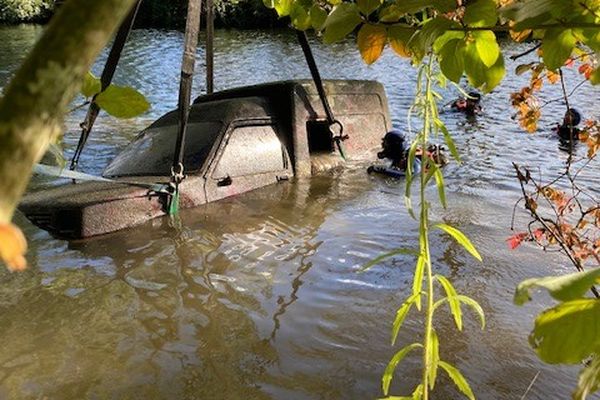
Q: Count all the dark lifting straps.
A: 4